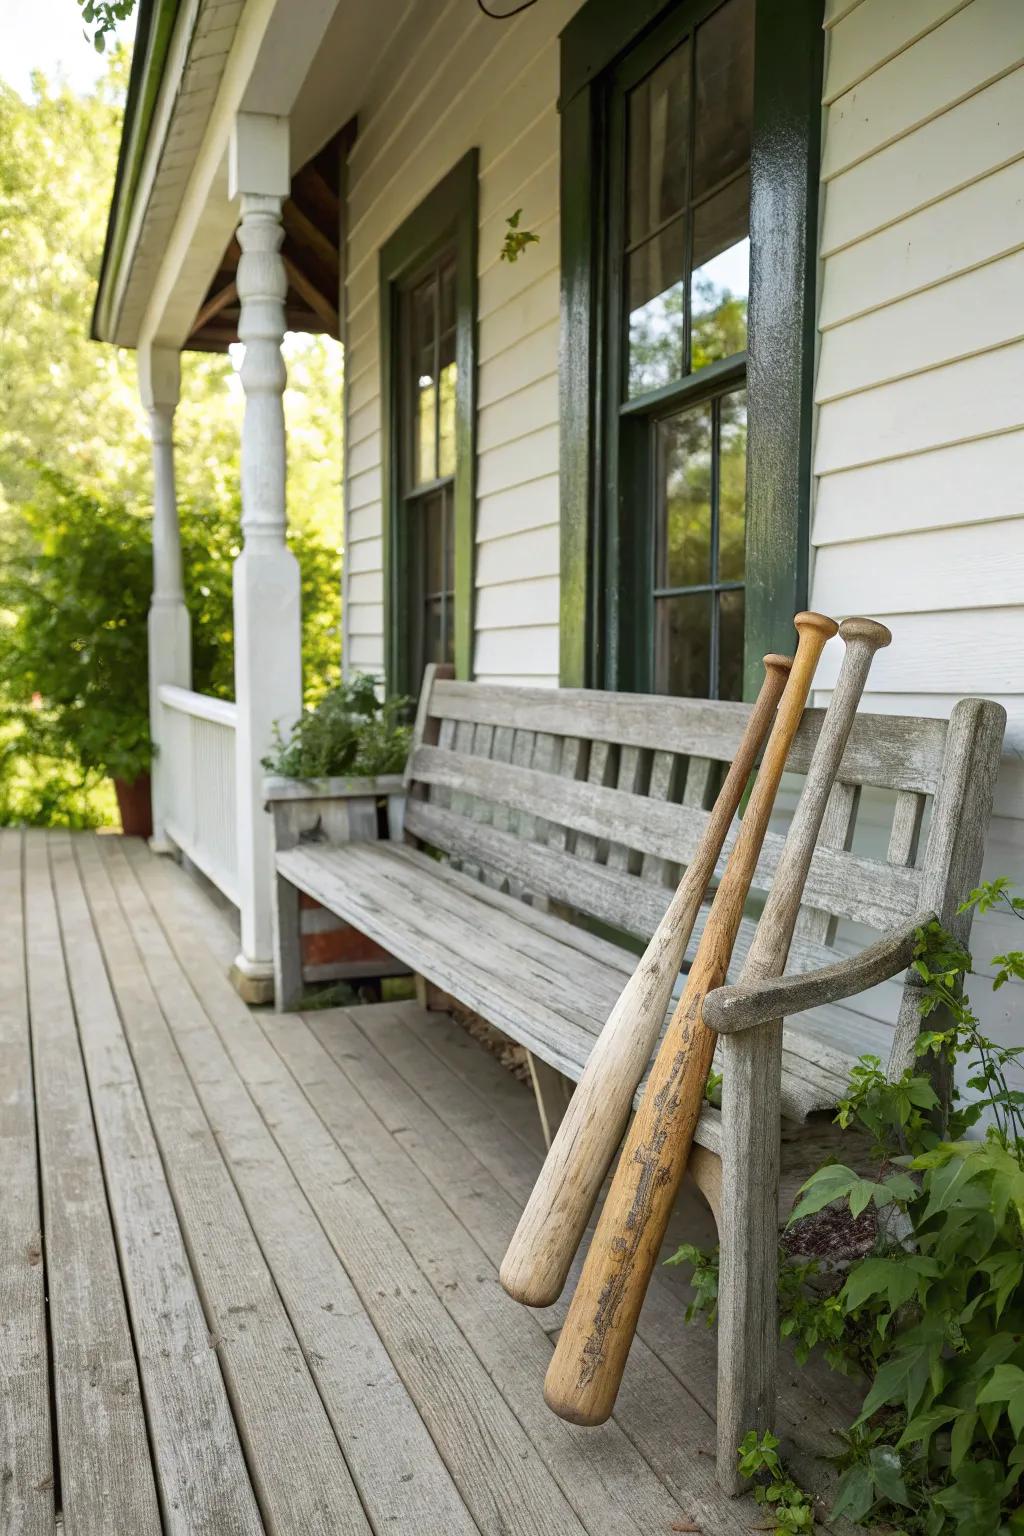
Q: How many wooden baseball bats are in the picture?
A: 3